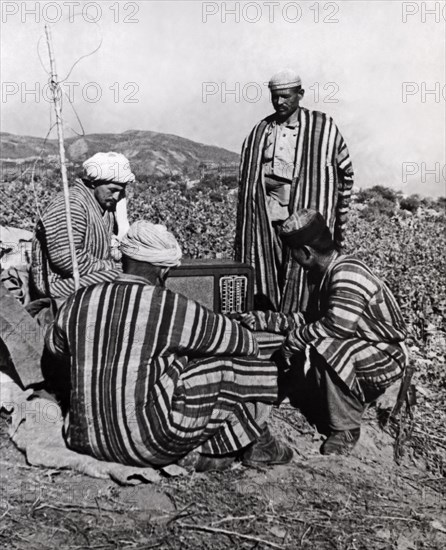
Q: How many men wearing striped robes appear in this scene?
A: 4